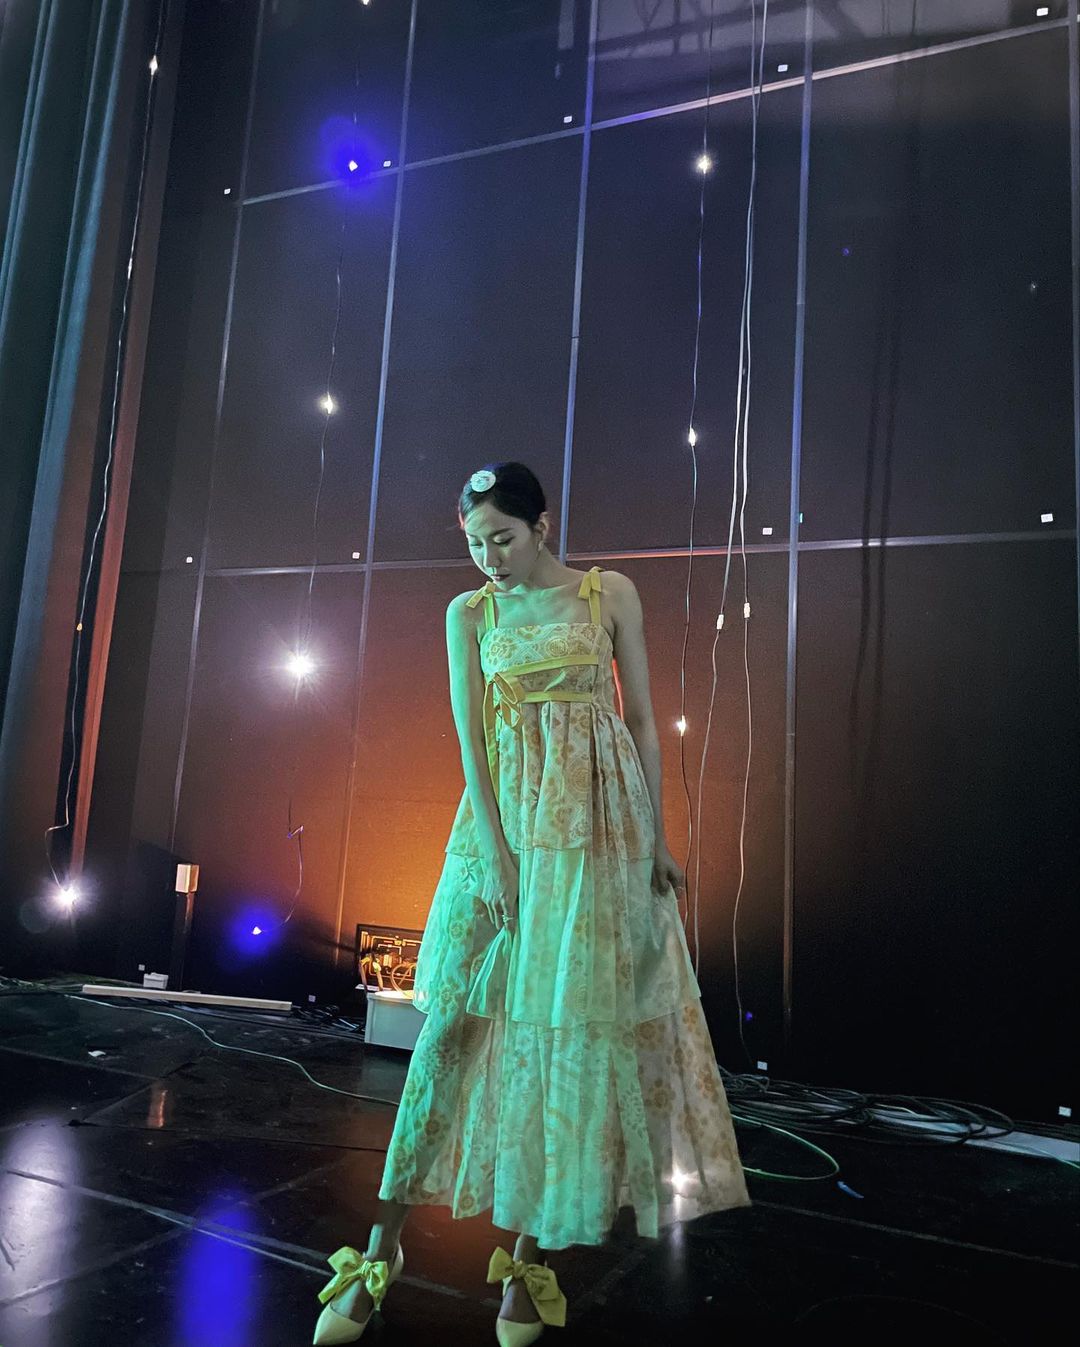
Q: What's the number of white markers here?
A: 13